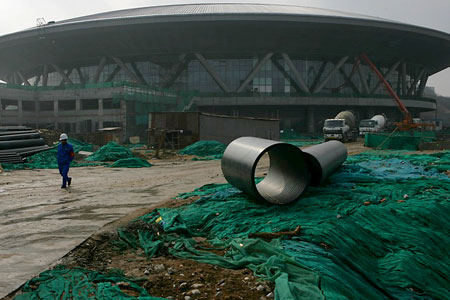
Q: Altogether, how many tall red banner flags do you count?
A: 0